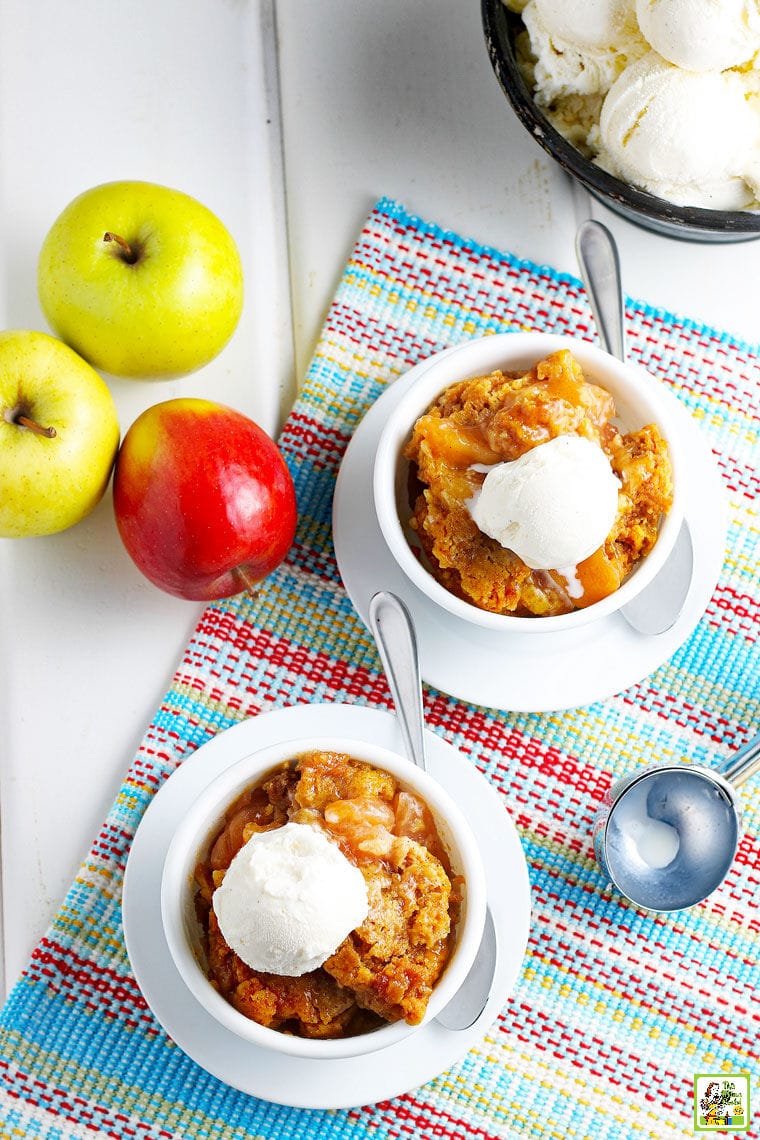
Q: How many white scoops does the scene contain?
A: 5